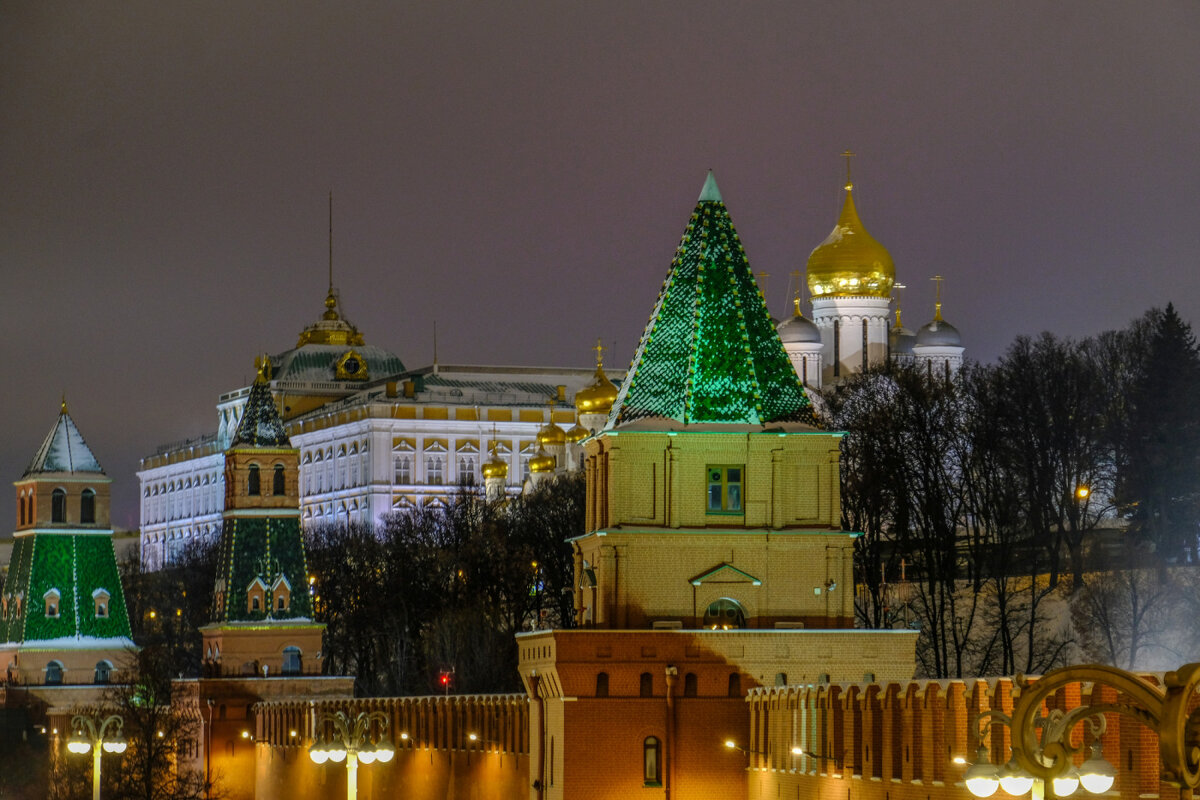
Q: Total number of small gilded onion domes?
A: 5